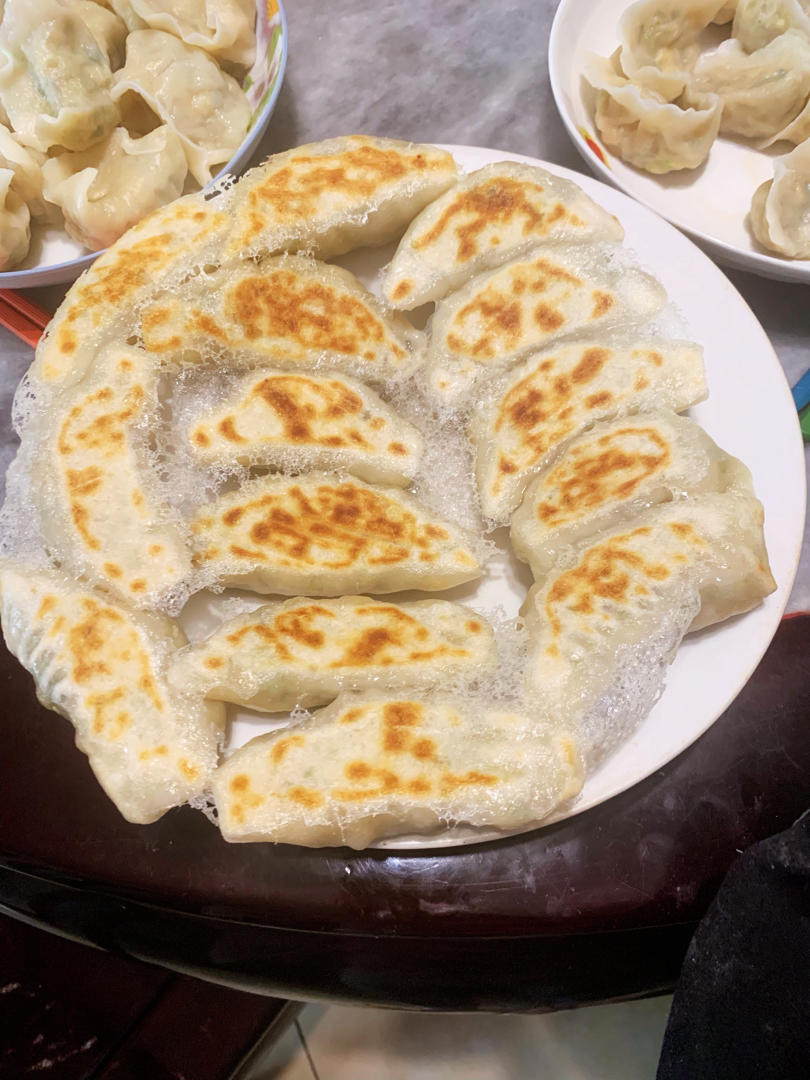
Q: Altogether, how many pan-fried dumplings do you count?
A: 14